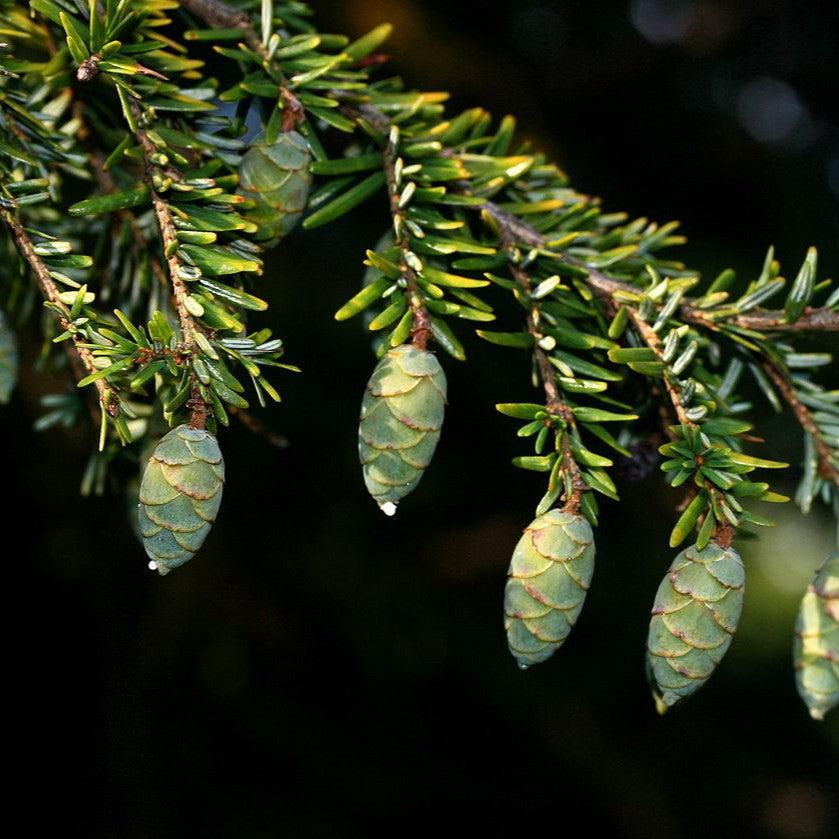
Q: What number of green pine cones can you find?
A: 6